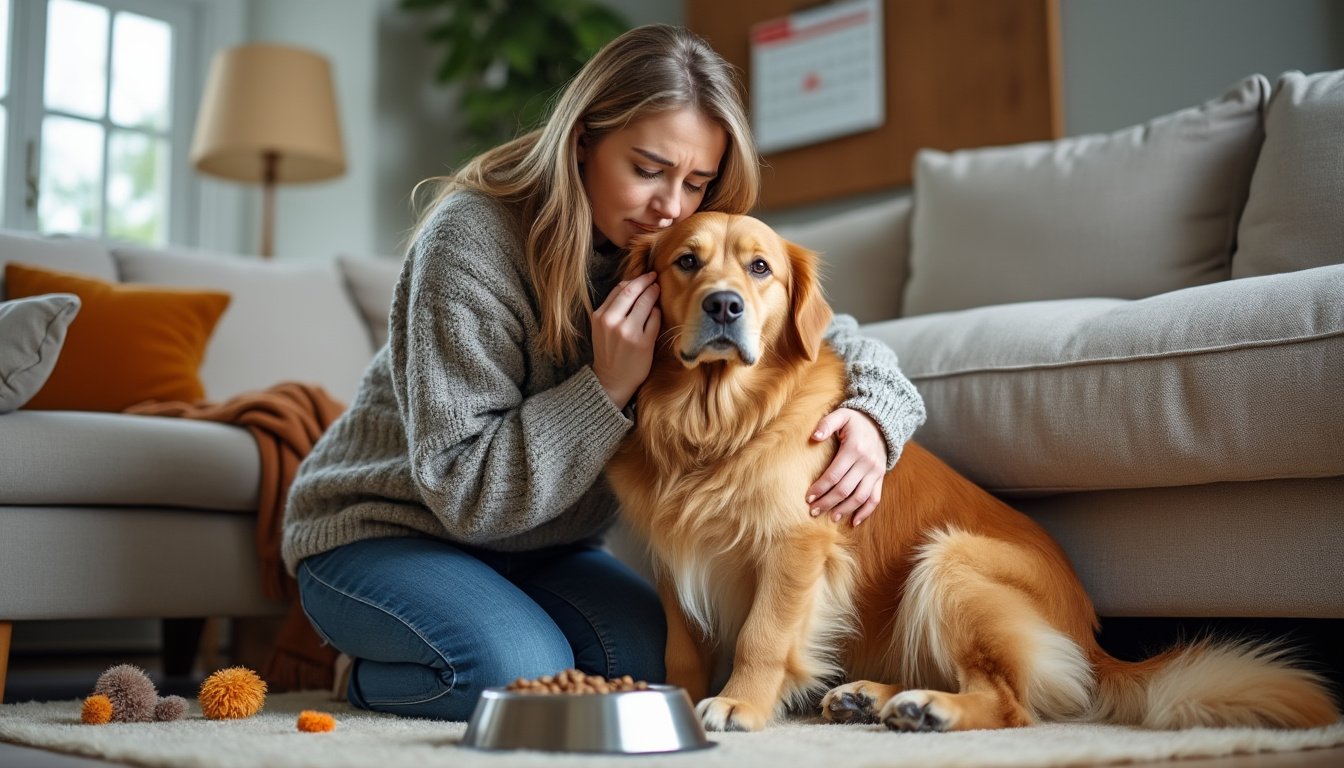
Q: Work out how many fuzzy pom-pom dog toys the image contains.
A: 5